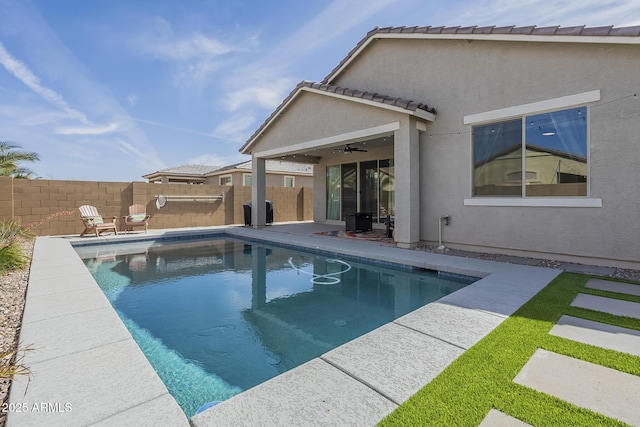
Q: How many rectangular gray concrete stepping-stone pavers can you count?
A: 5